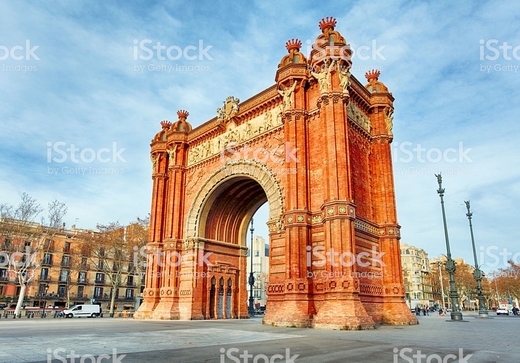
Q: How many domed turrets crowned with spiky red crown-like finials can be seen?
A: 5